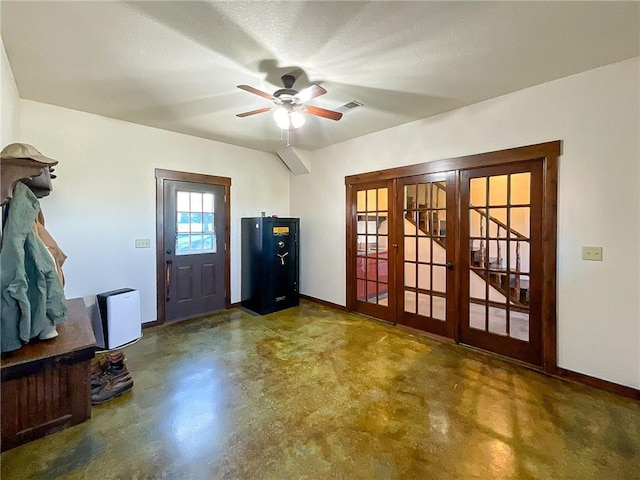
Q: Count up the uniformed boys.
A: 0